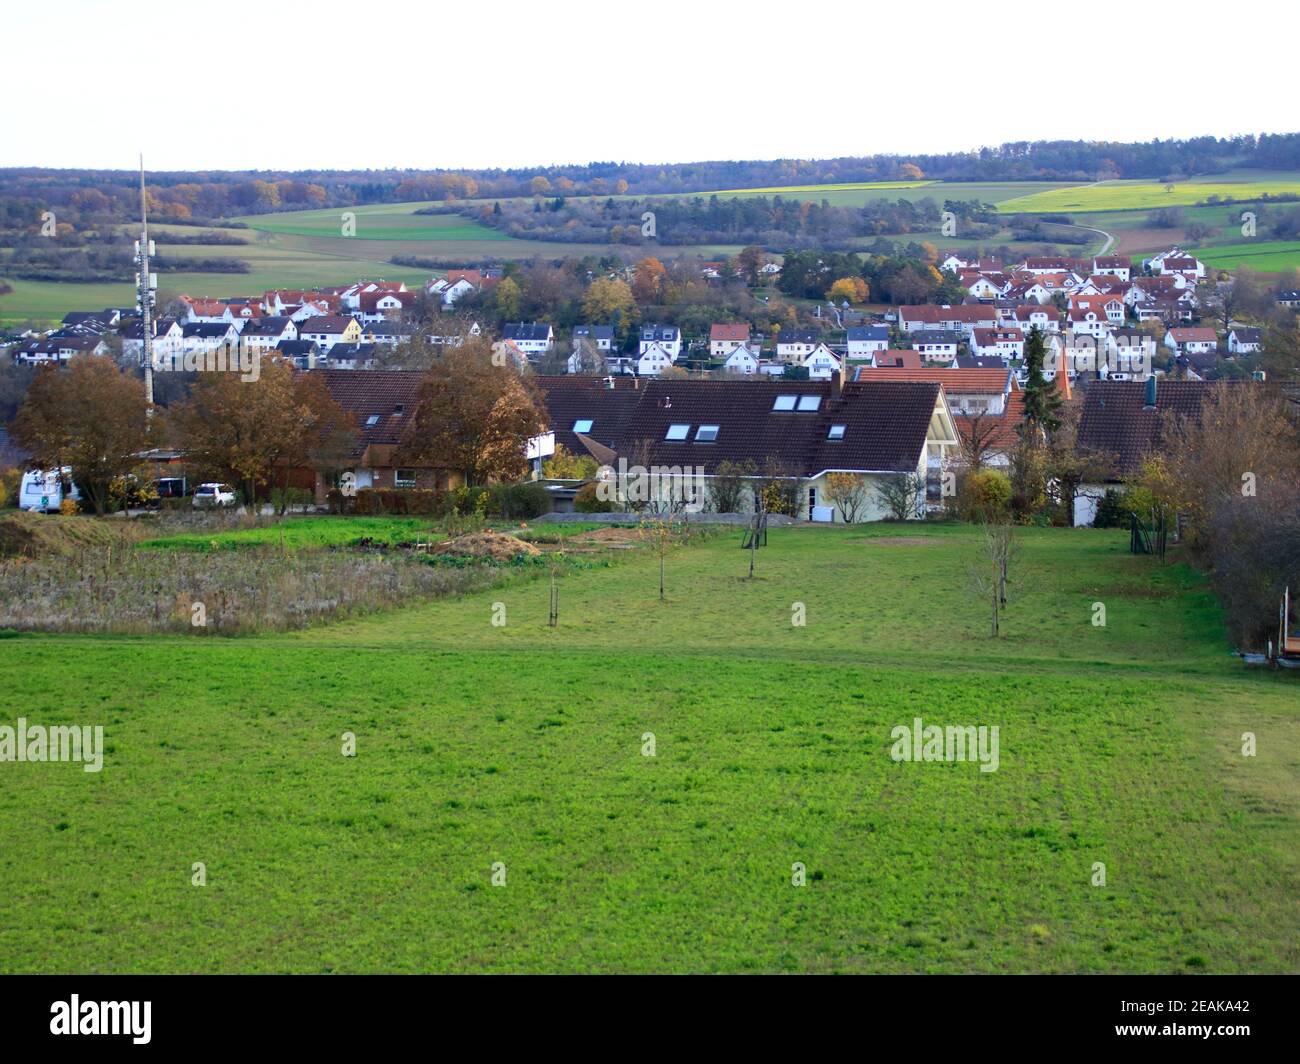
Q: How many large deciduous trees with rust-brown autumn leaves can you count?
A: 3